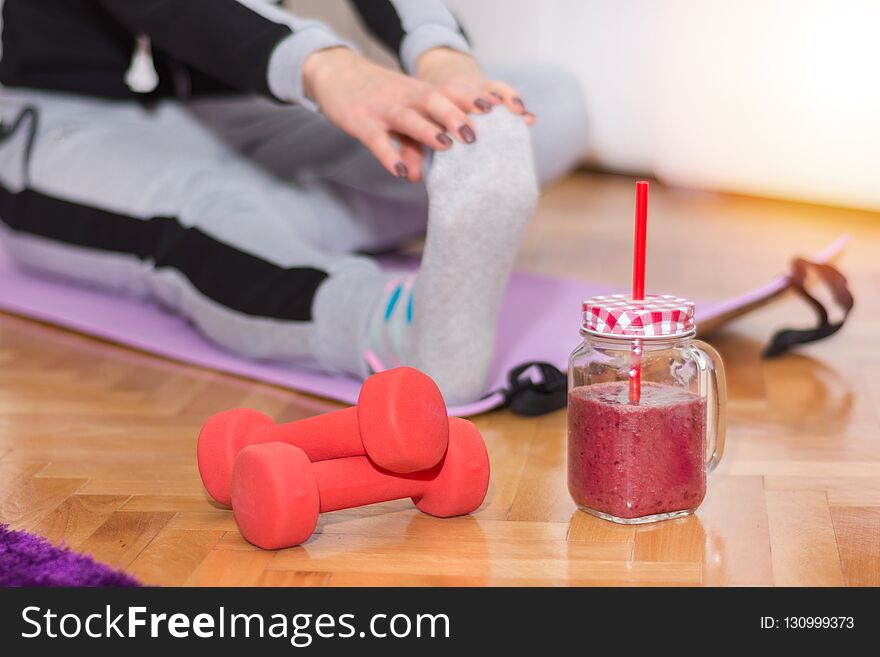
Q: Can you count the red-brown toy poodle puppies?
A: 0